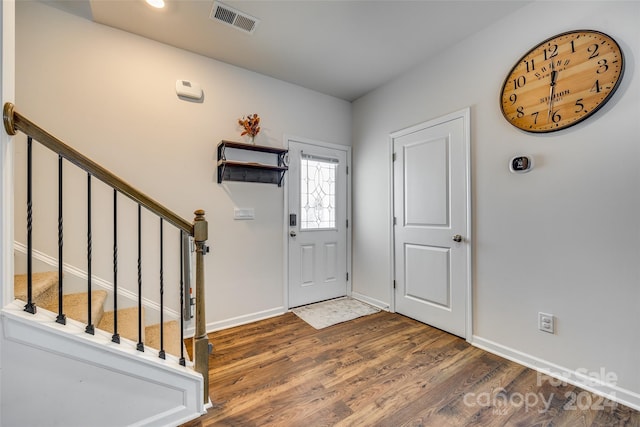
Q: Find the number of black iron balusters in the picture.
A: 7